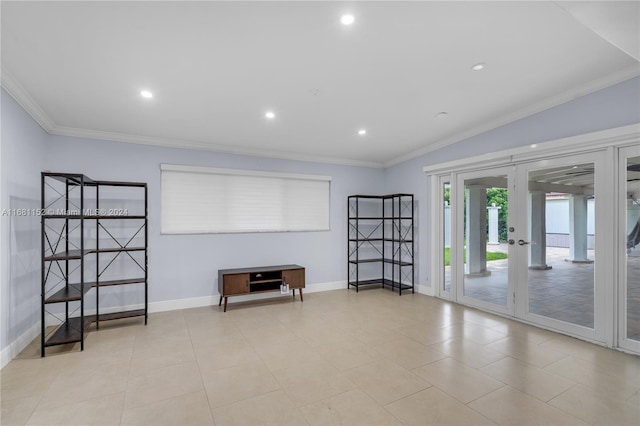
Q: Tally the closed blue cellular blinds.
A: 0